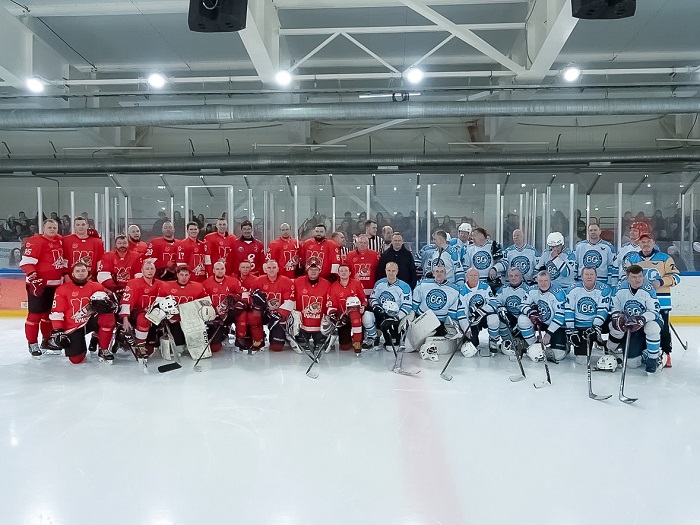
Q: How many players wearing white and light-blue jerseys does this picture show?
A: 15